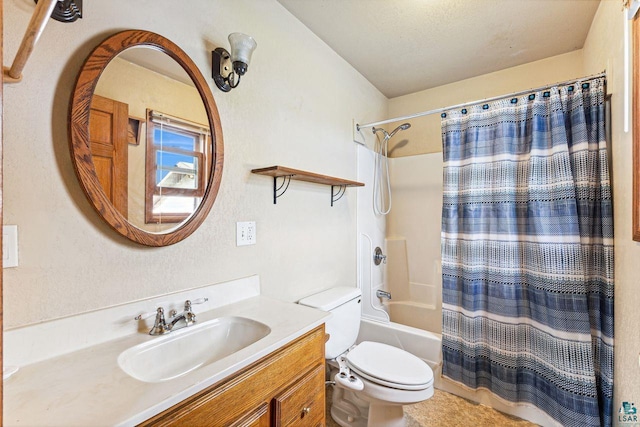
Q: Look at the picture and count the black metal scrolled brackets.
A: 2